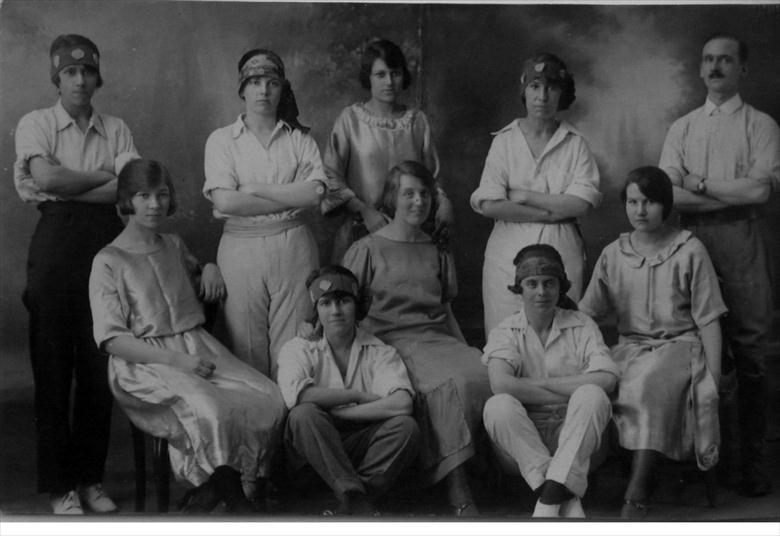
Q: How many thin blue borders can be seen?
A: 0